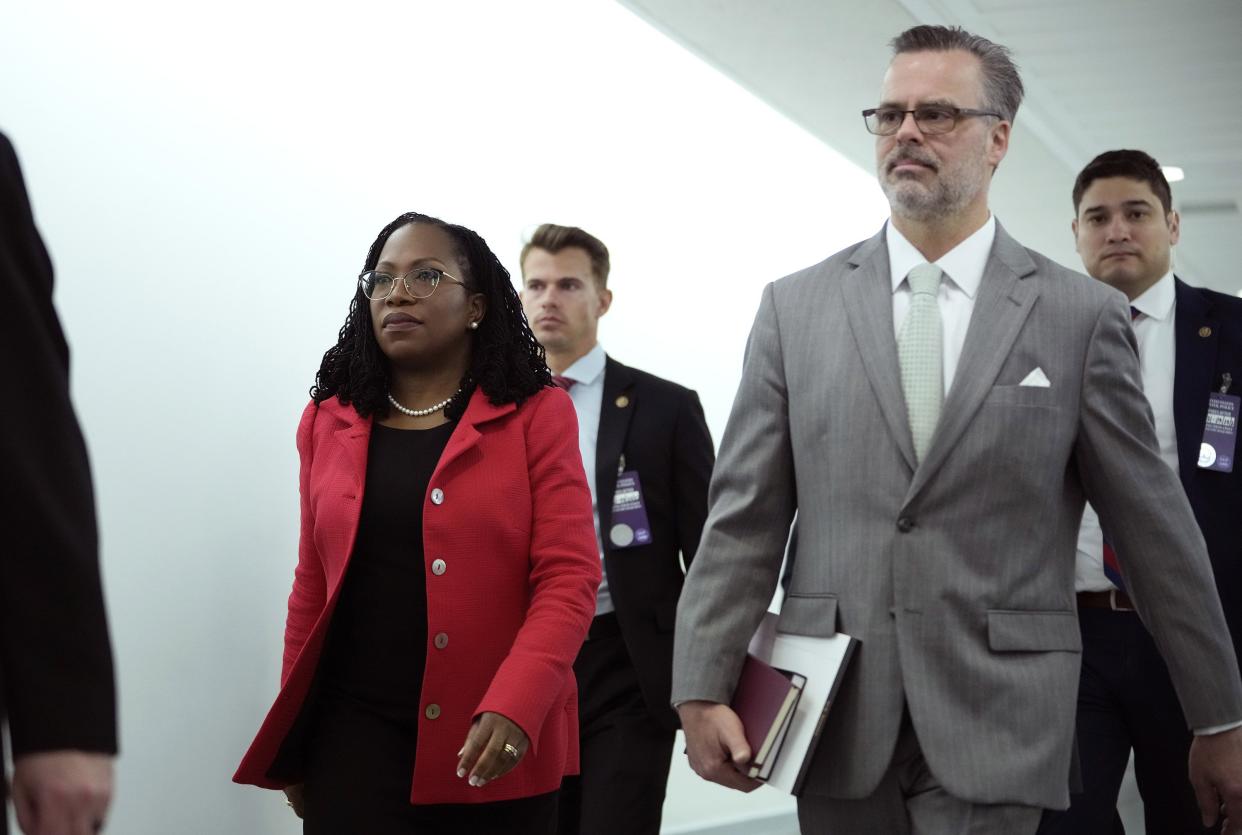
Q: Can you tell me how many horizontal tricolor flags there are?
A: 0